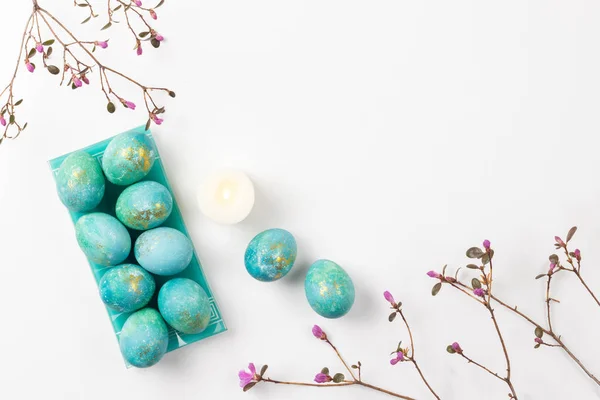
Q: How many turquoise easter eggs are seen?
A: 10